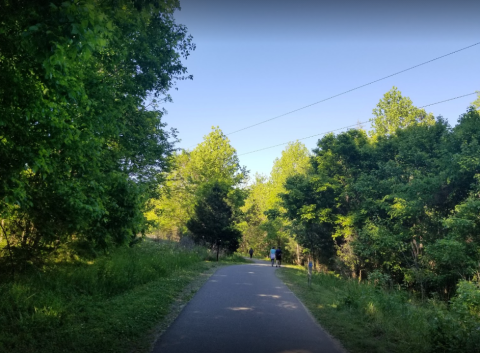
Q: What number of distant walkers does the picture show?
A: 3